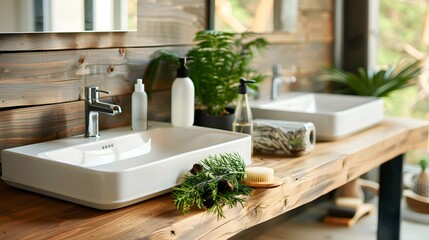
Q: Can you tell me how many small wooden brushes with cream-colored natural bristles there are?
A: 1